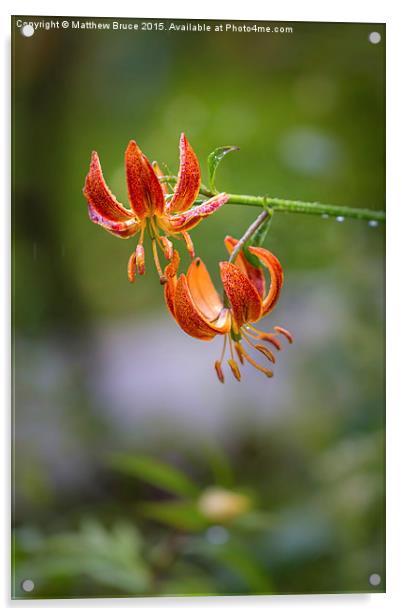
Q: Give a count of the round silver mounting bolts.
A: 4